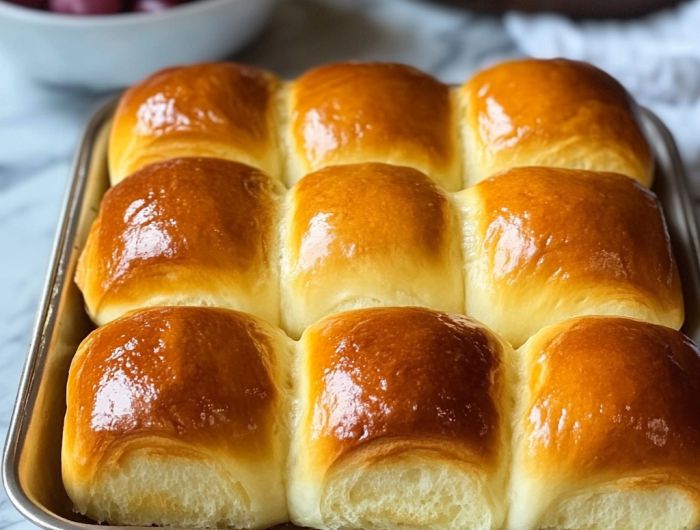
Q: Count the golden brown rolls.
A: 9